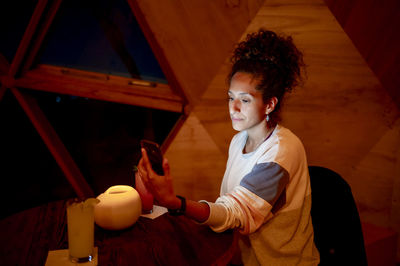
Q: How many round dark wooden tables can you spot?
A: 1